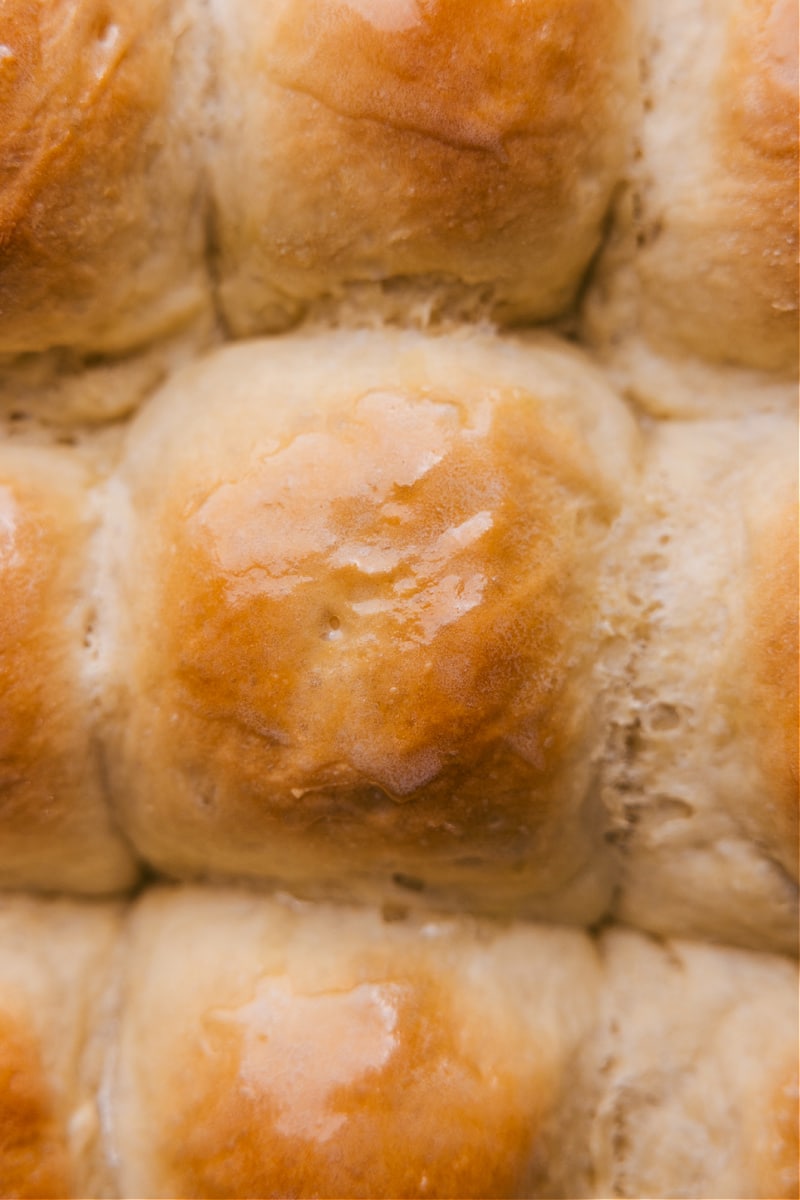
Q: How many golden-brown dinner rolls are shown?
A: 9